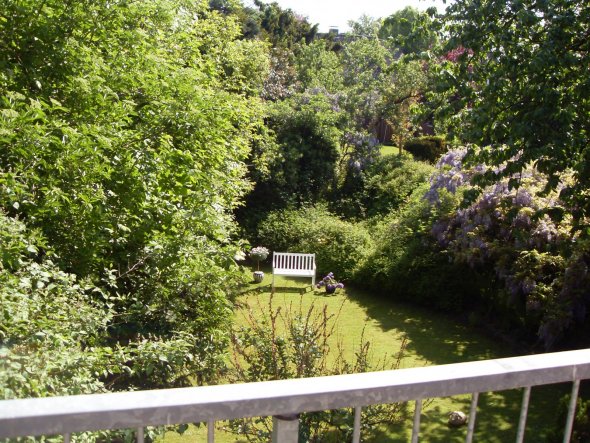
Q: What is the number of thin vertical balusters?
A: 8